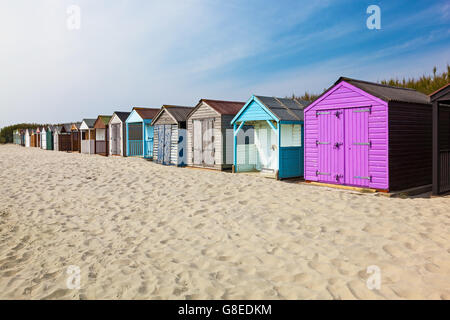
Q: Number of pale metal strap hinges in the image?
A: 6